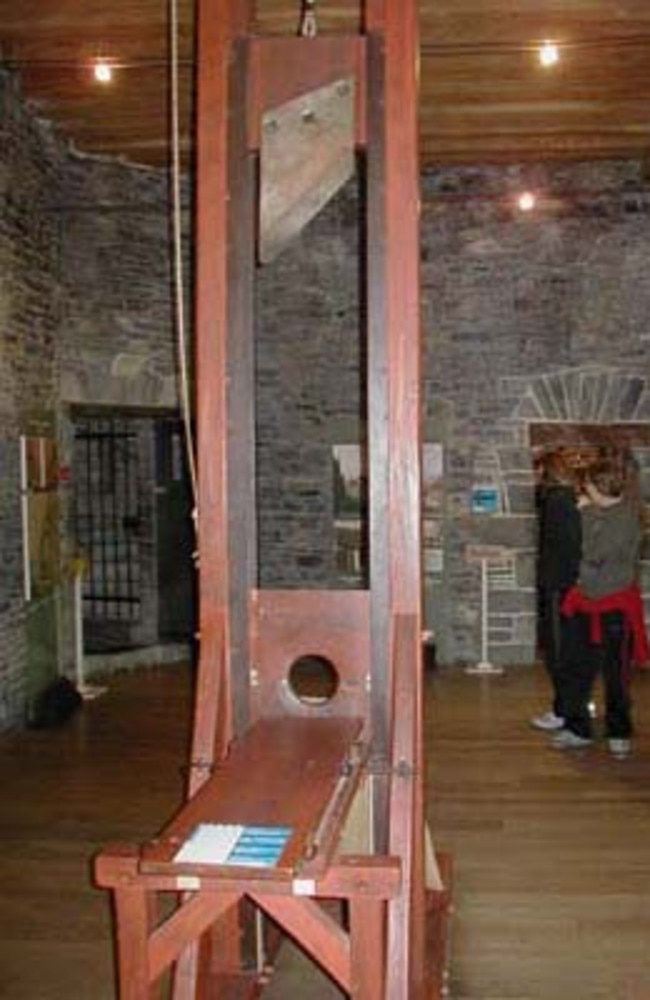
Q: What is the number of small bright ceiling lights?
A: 3